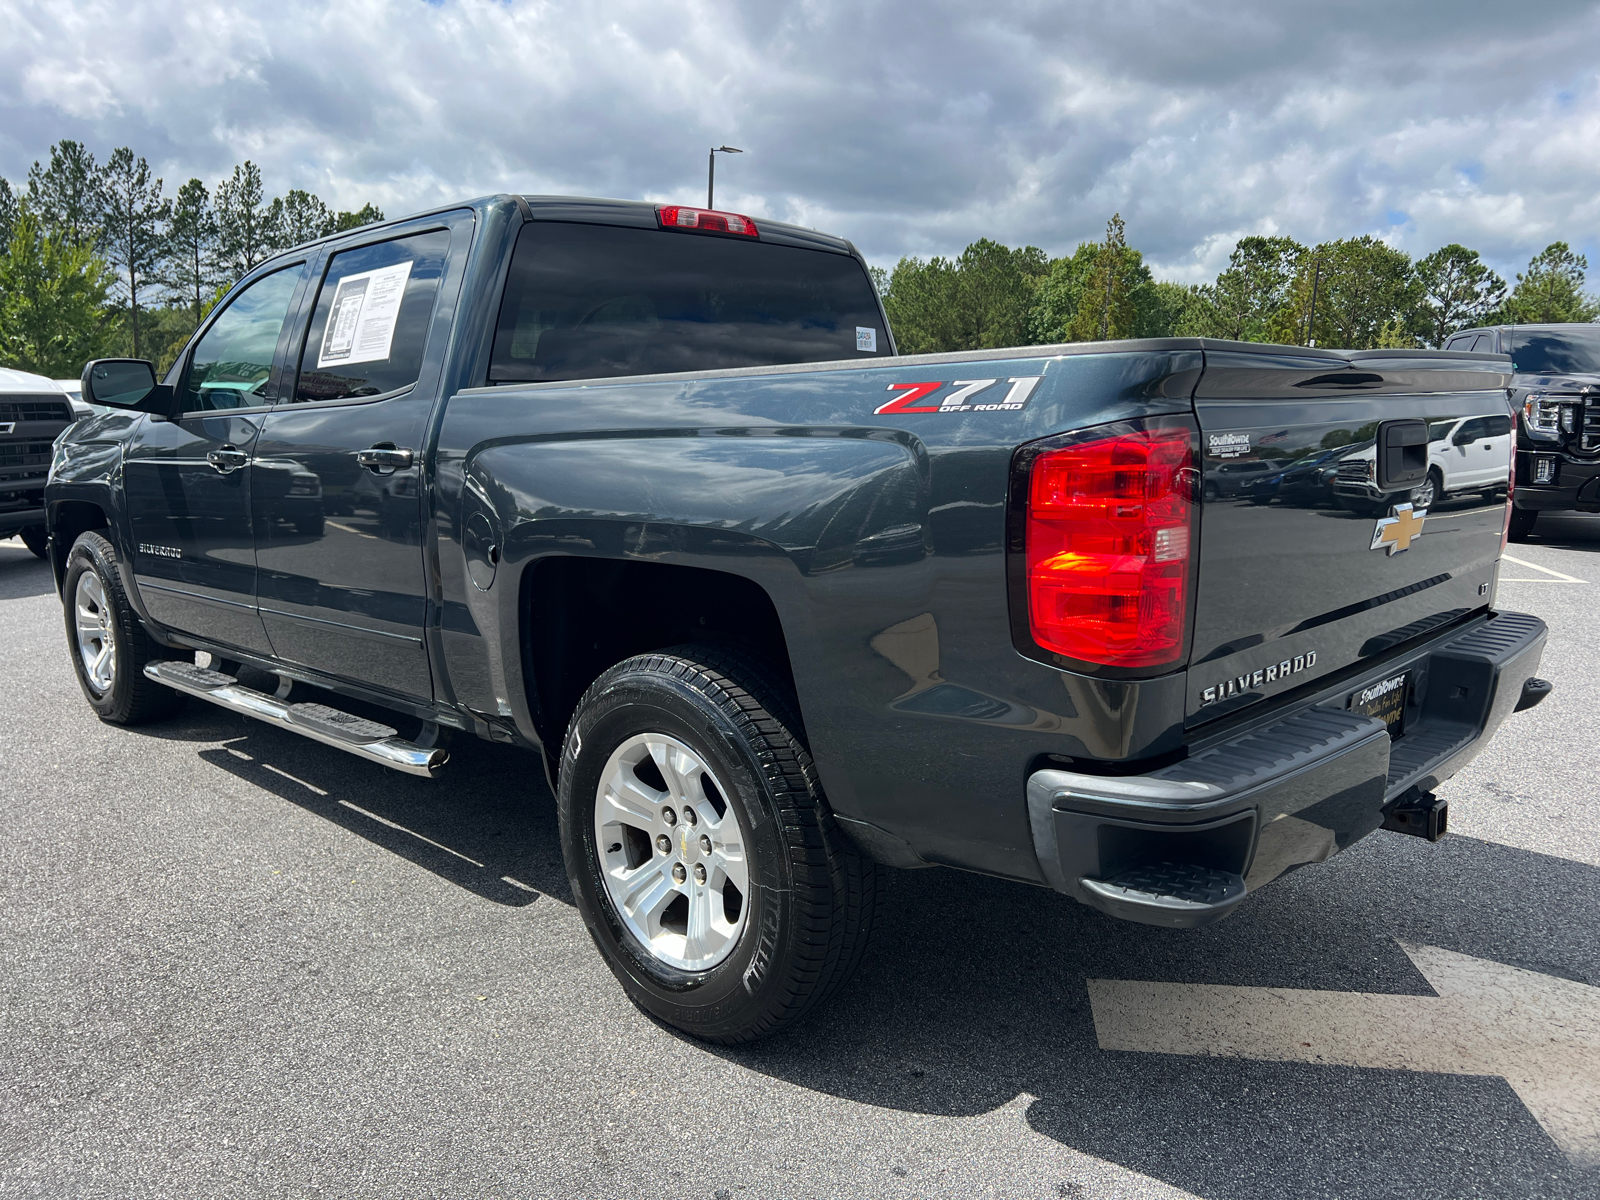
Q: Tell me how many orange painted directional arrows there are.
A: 0